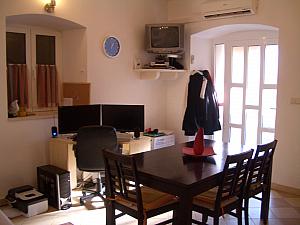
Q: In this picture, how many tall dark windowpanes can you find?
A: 2